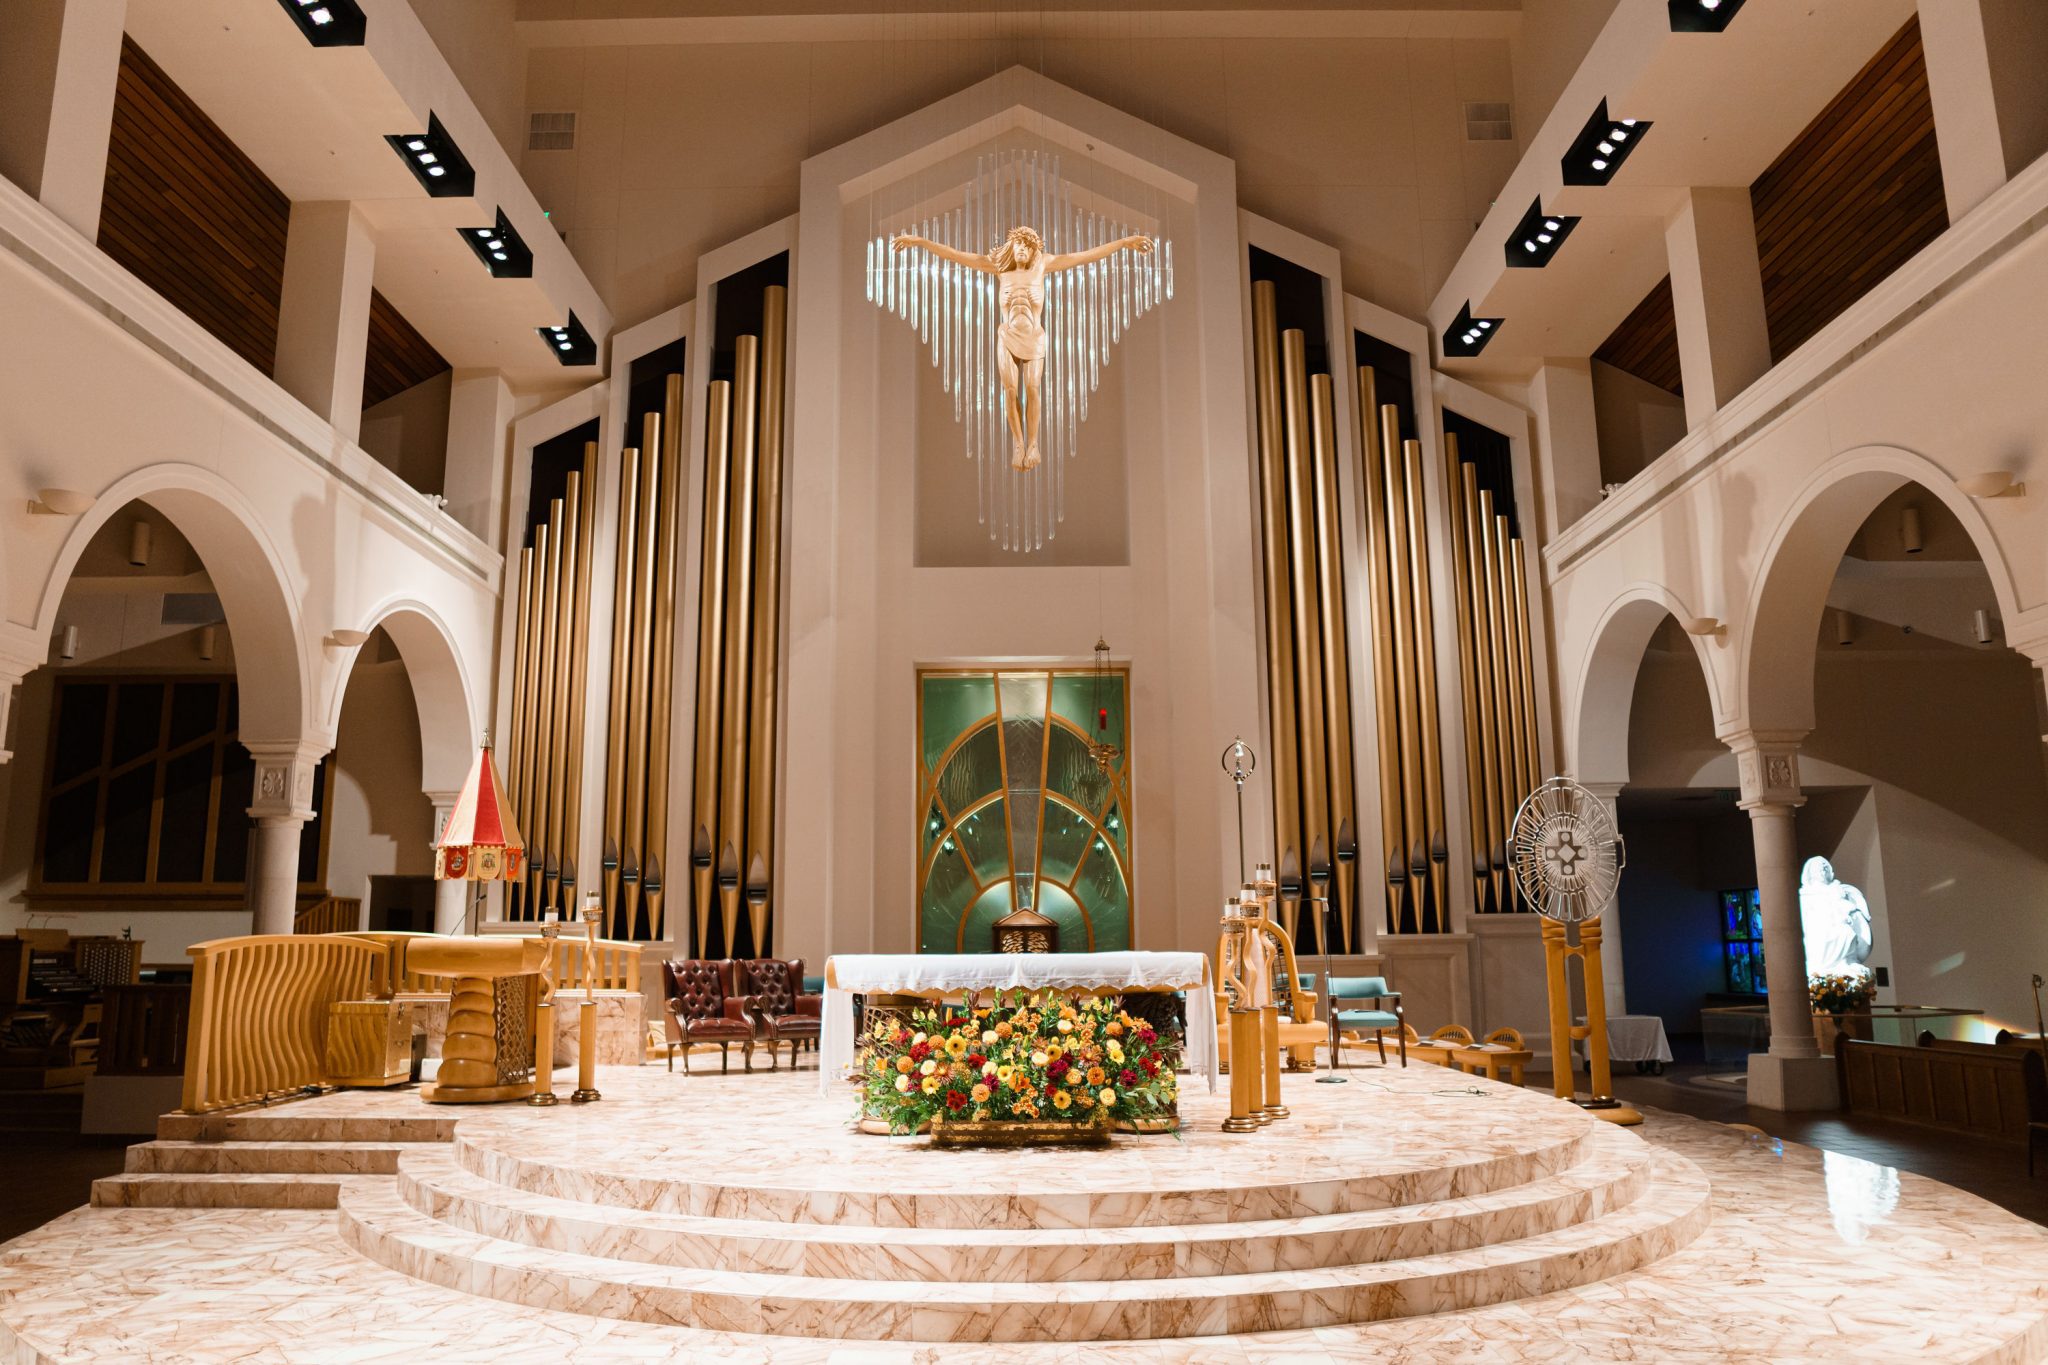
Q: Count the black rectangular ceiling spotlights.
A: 8